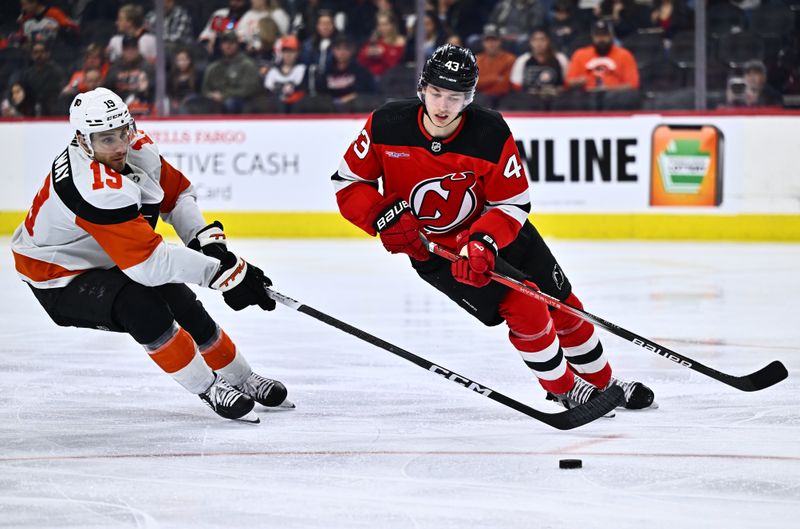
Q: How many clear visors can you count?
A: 2